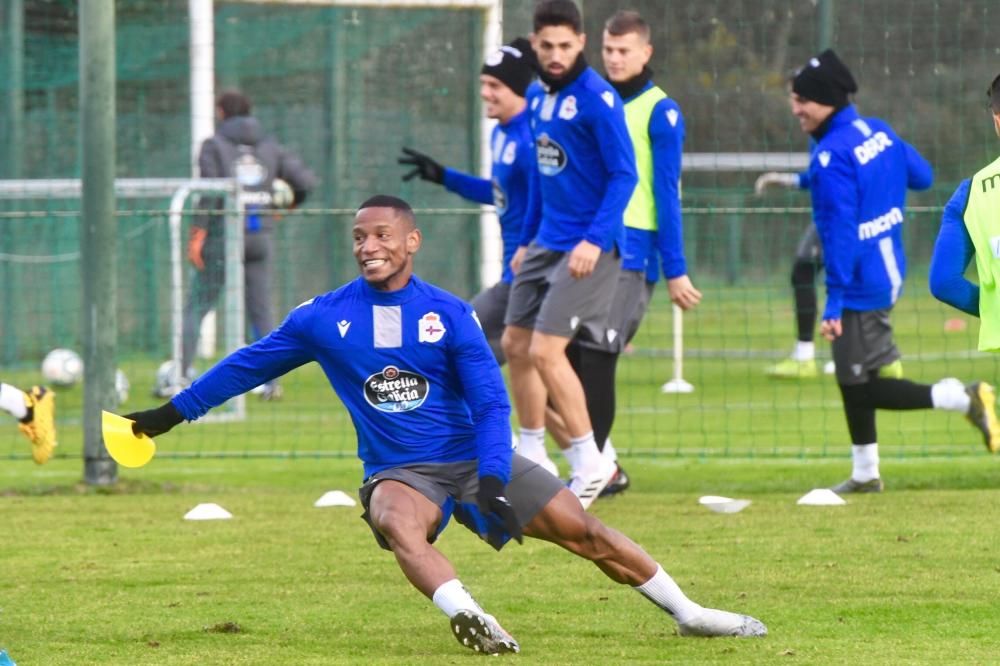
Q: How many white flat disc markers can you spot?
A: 4